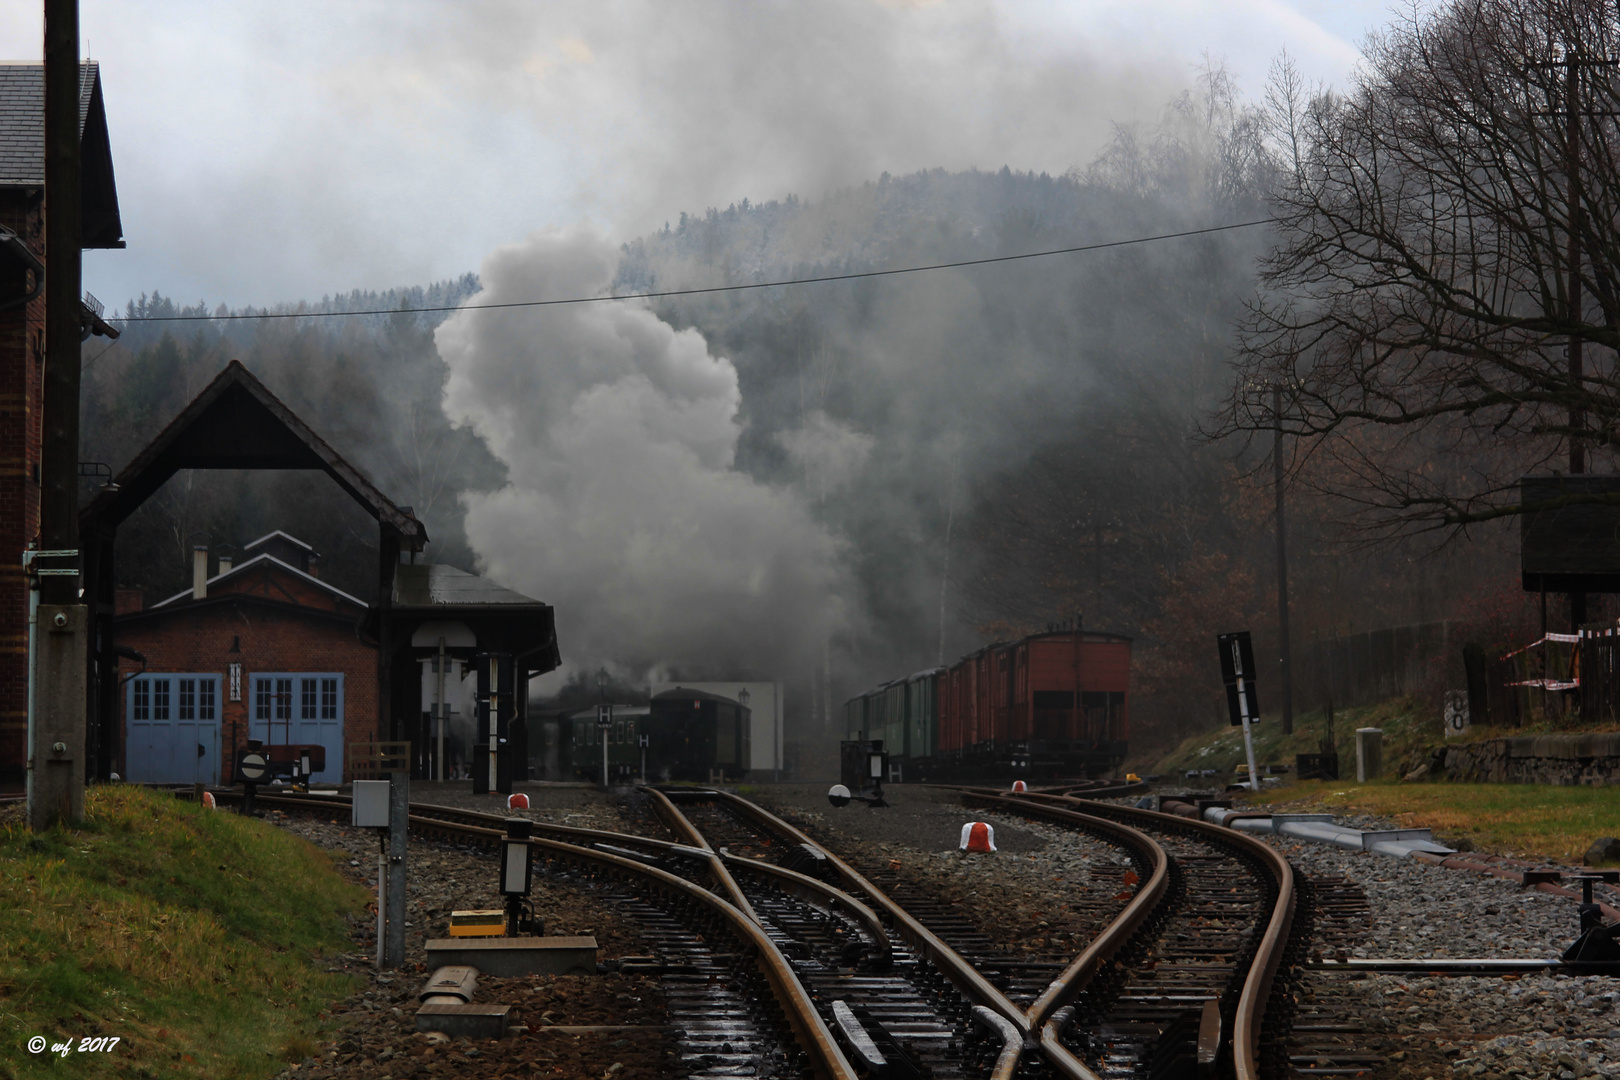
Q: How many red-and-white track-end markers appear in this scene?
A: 4